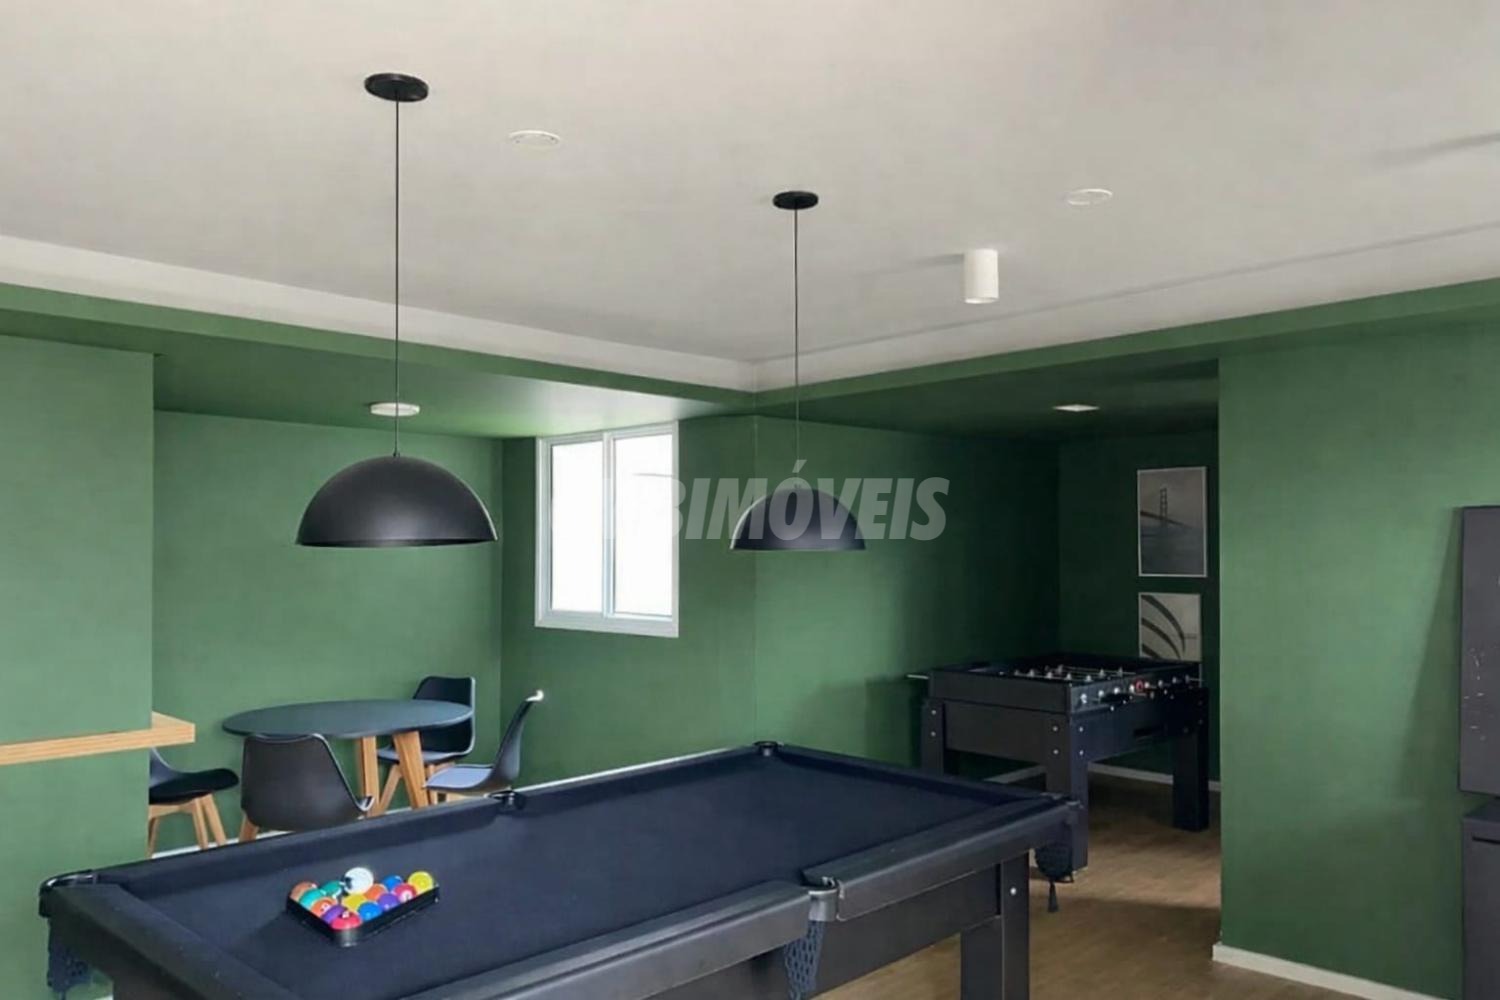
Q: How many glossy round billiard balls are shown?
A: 14